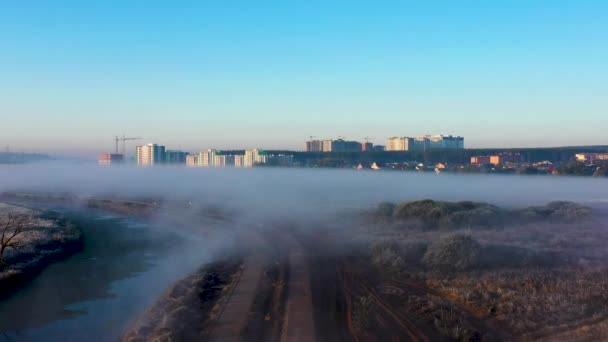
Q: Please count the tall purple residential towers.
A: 0